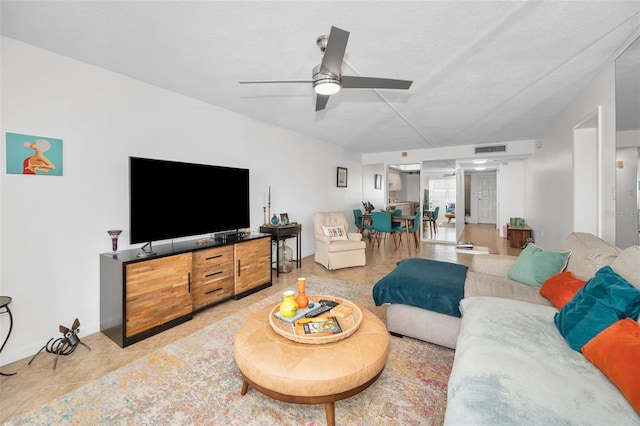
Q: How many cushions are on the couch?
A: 4